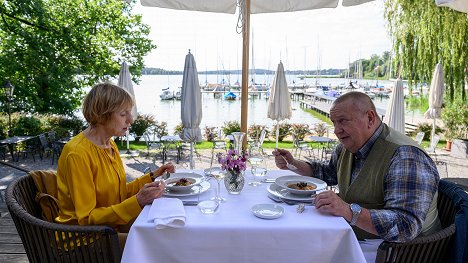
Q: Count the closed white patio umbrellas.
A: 5